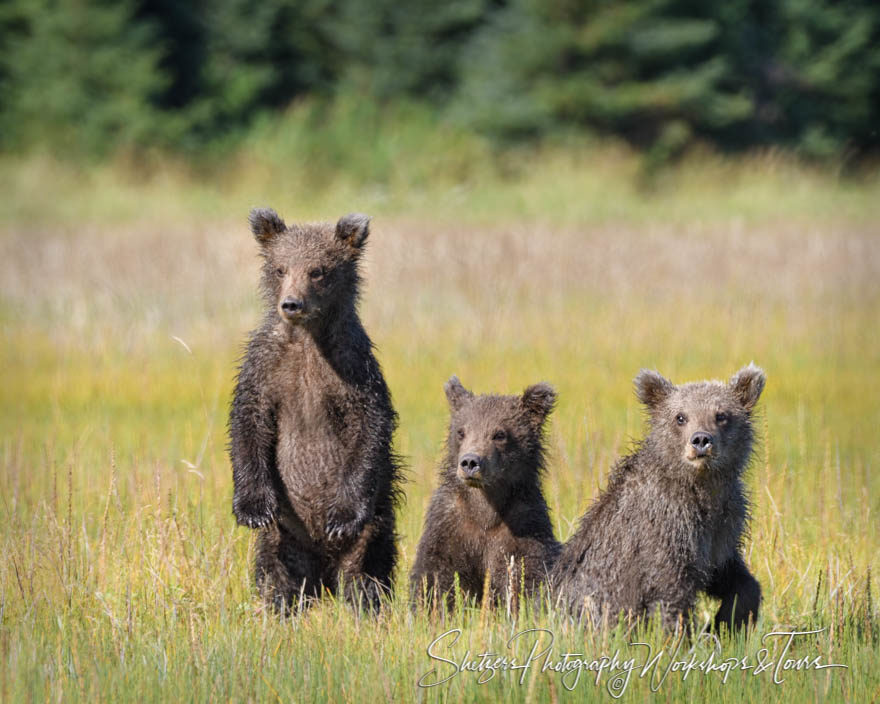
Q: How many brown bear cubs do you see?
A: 3